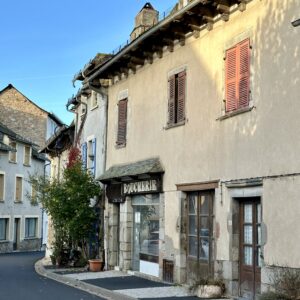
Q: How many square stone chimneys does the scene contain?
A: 1